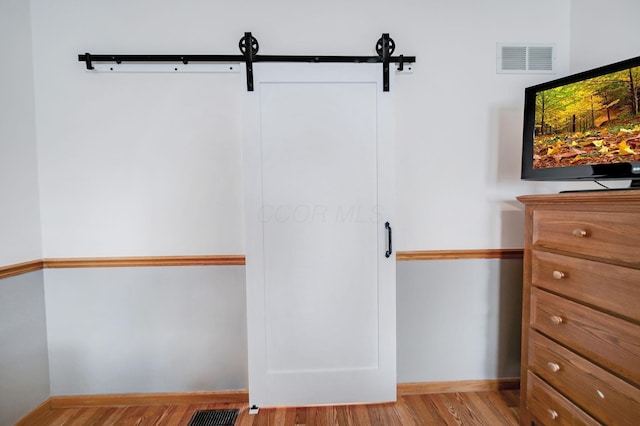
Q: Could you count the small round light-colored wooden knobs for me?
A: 5